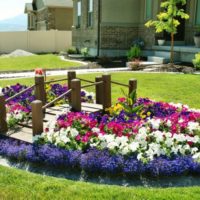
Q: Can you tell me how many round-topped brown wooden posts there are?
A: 8